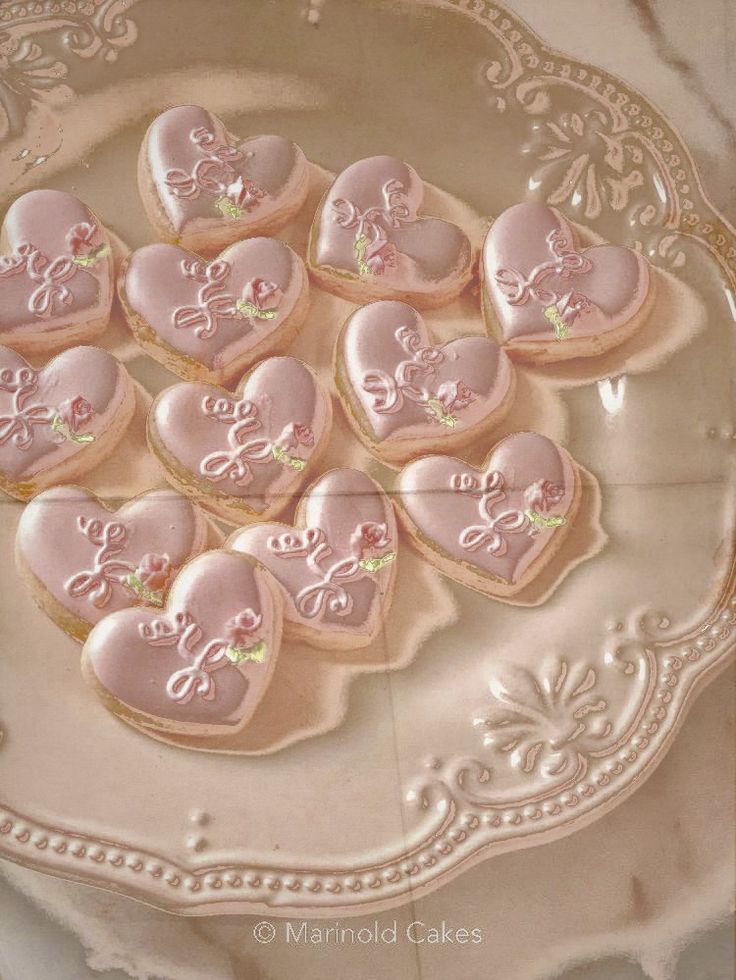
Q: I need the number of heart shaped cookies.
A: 12